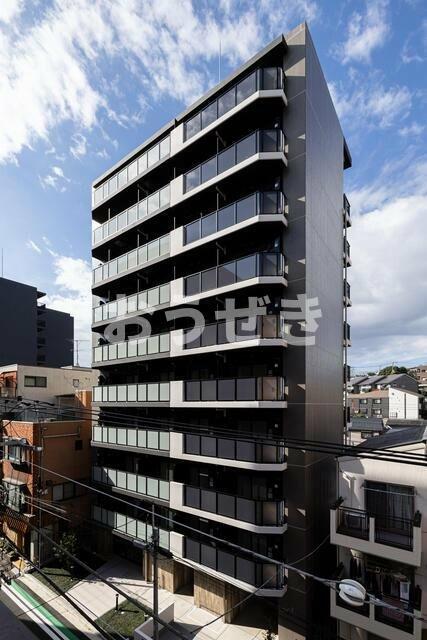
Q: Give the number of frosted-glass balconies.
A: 9